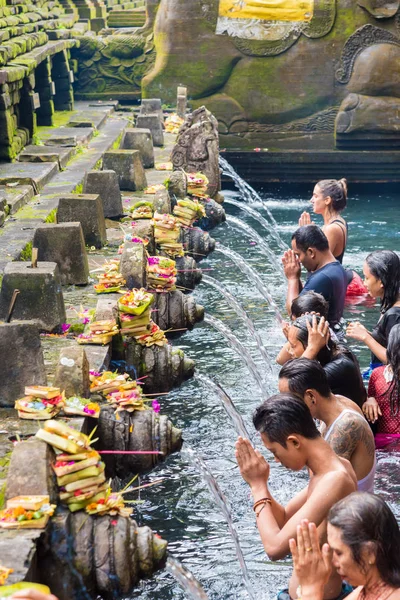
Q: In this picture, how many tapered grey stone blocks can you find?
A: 9